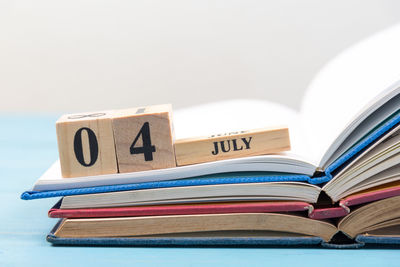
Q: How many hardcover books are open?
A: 3